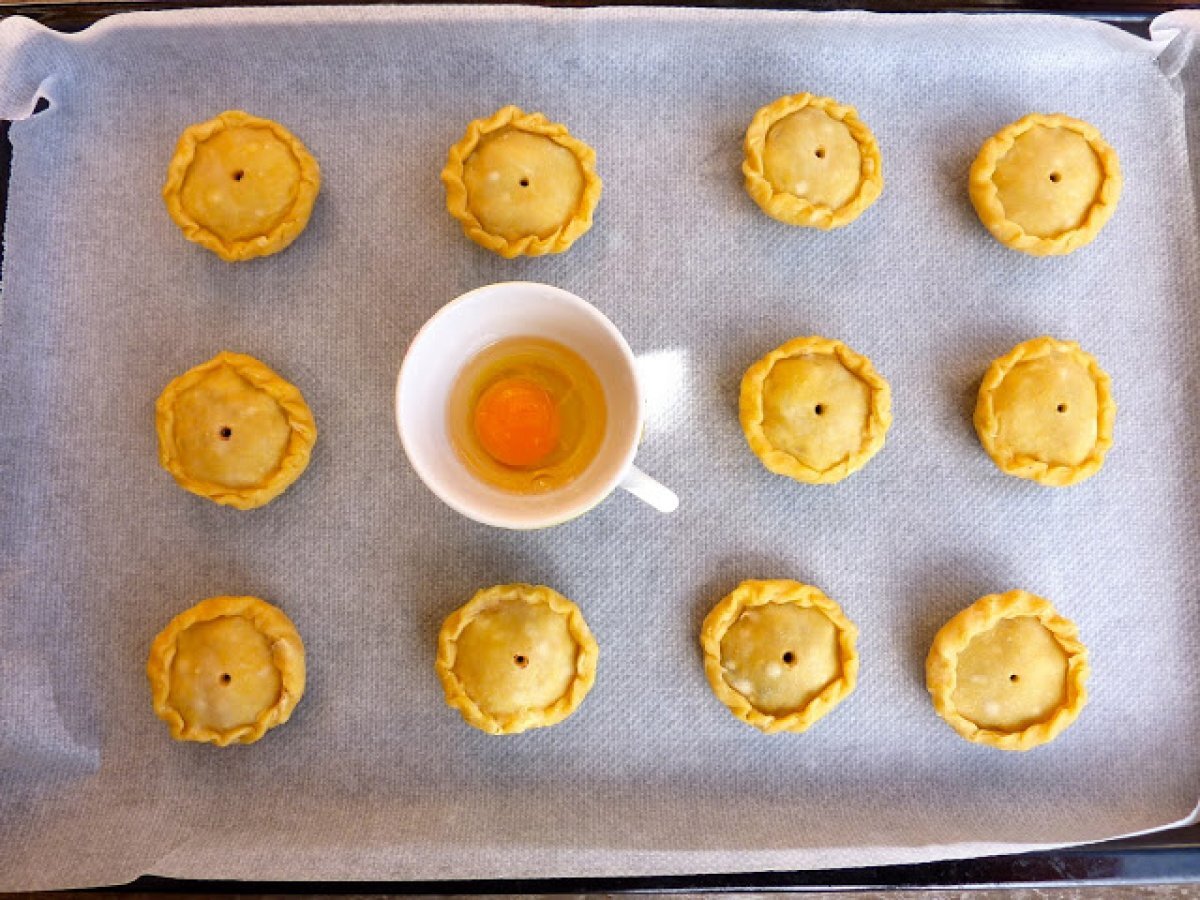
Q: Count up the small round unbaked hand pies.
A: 11